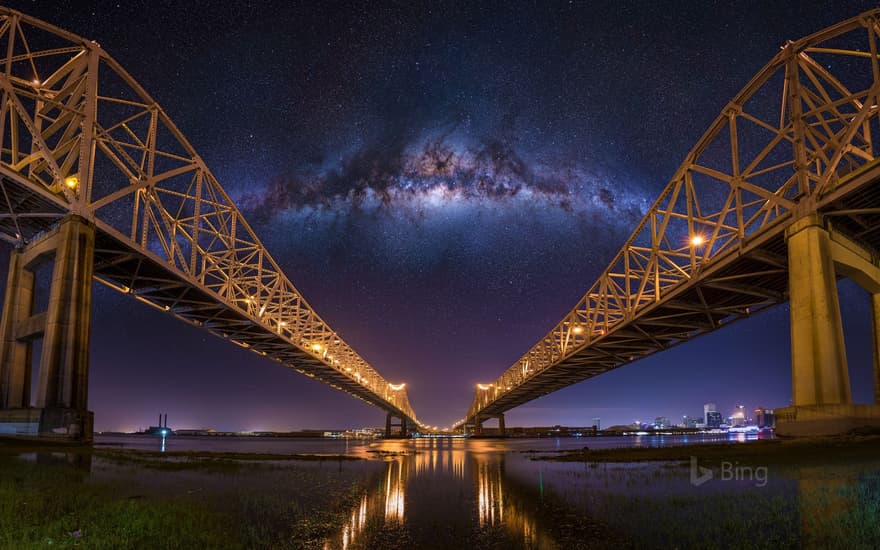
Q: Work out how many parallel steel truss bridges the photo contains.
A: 2